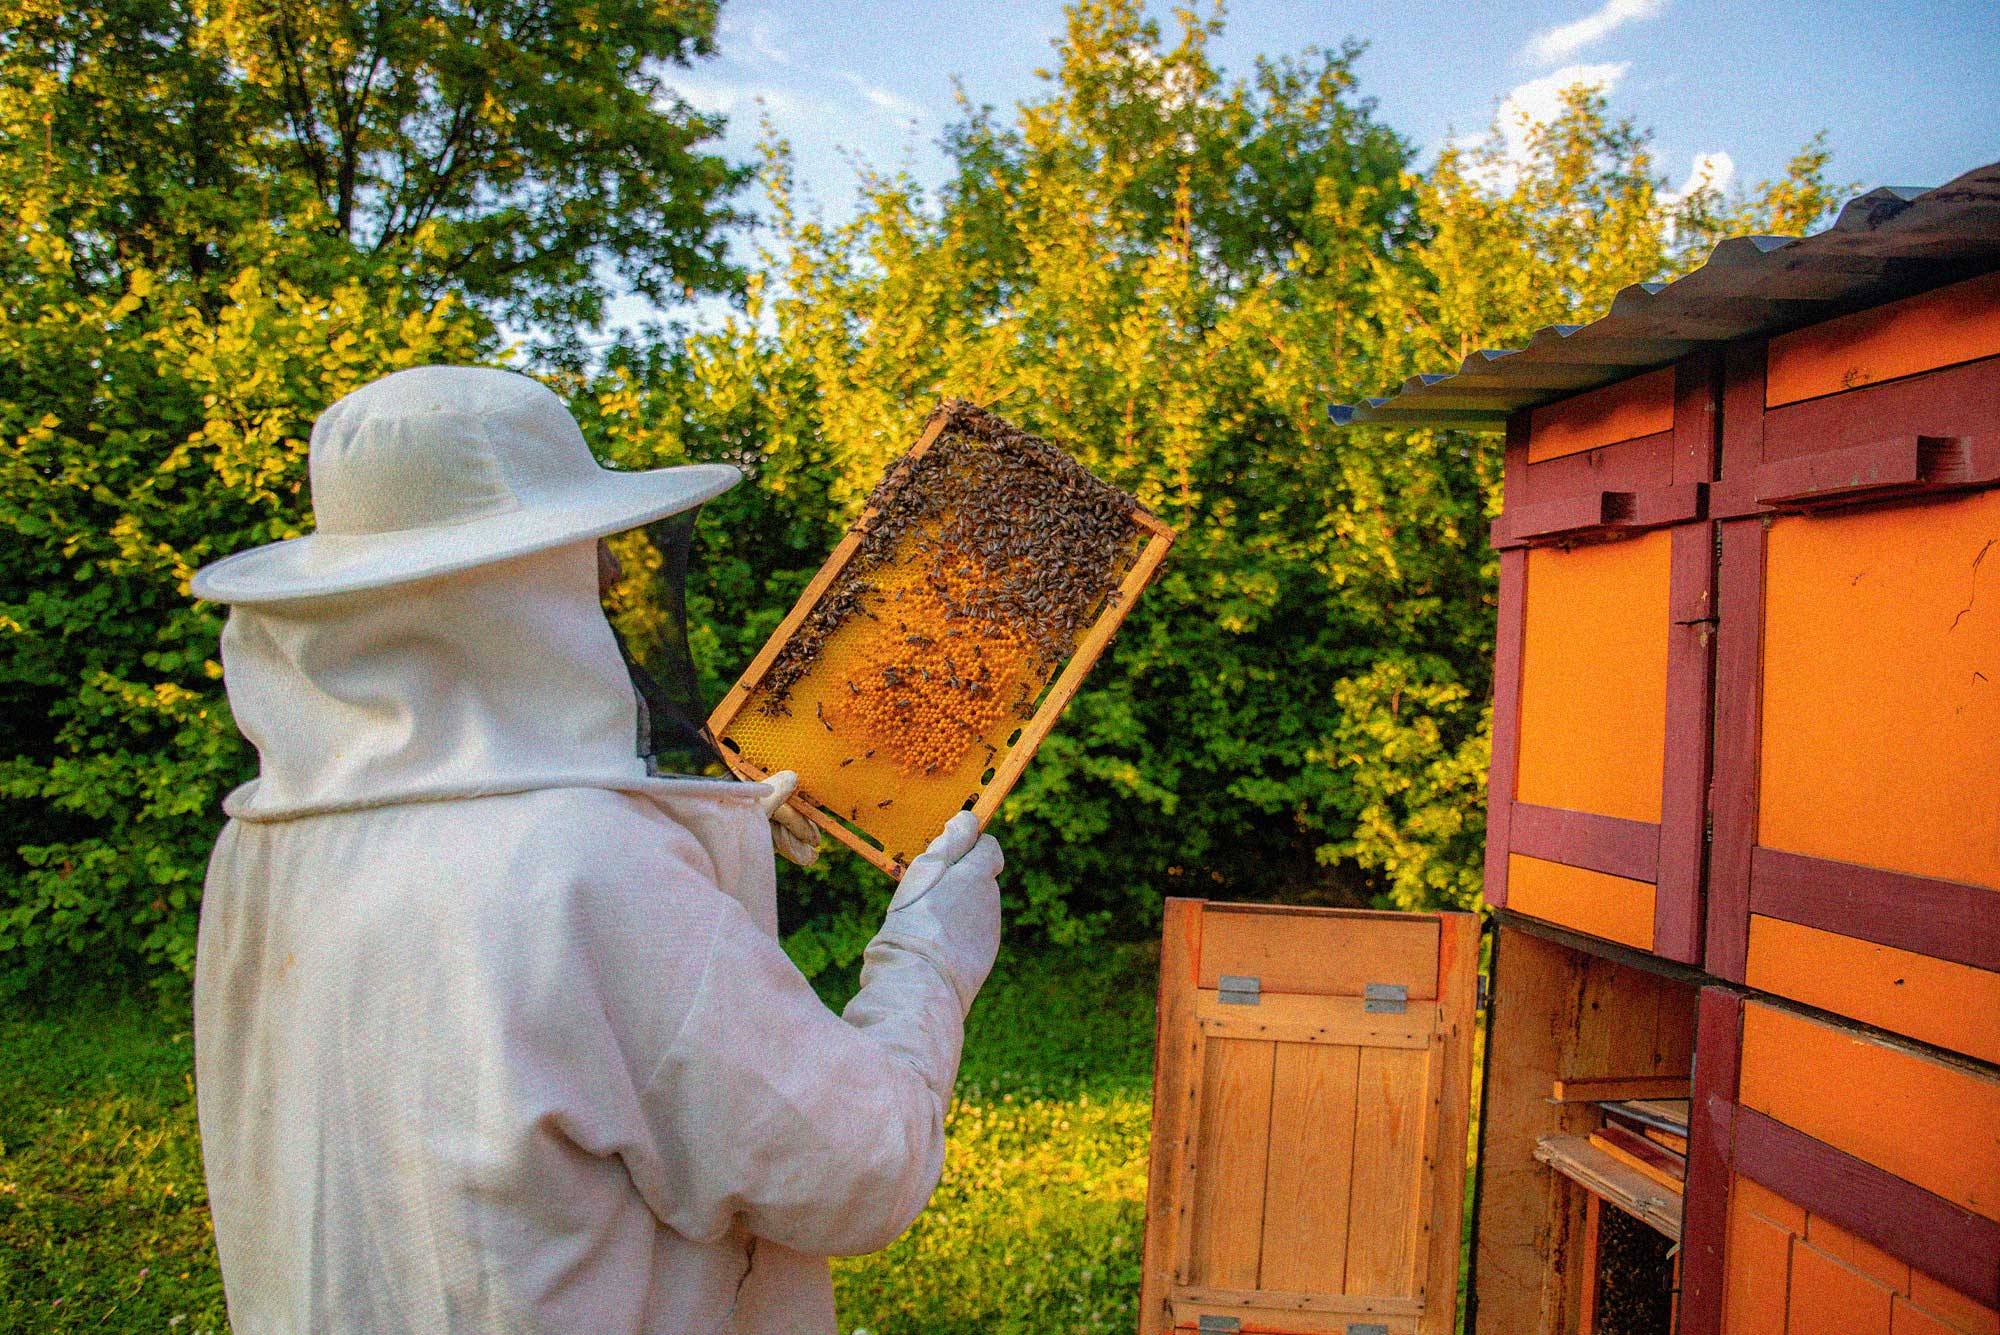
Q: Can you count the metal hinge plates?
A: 4